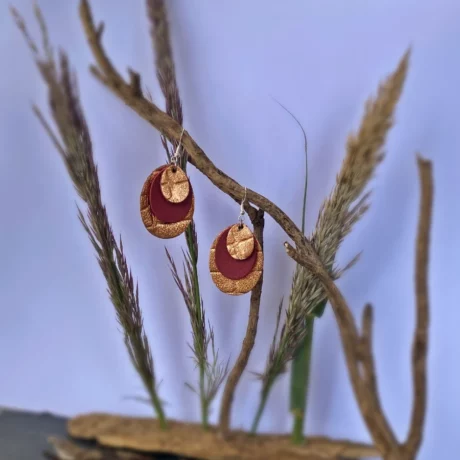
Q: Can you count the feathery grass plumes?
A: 3